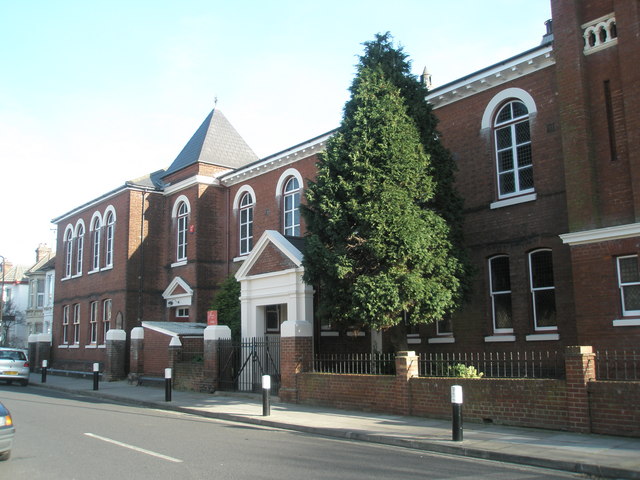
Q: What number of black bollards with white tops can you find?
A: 5